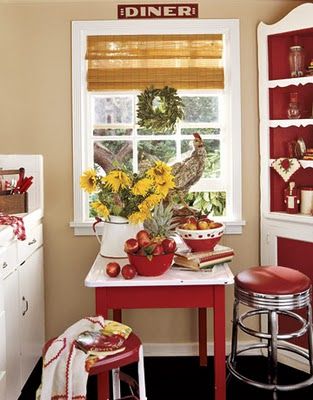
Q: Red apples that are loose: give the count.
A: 2